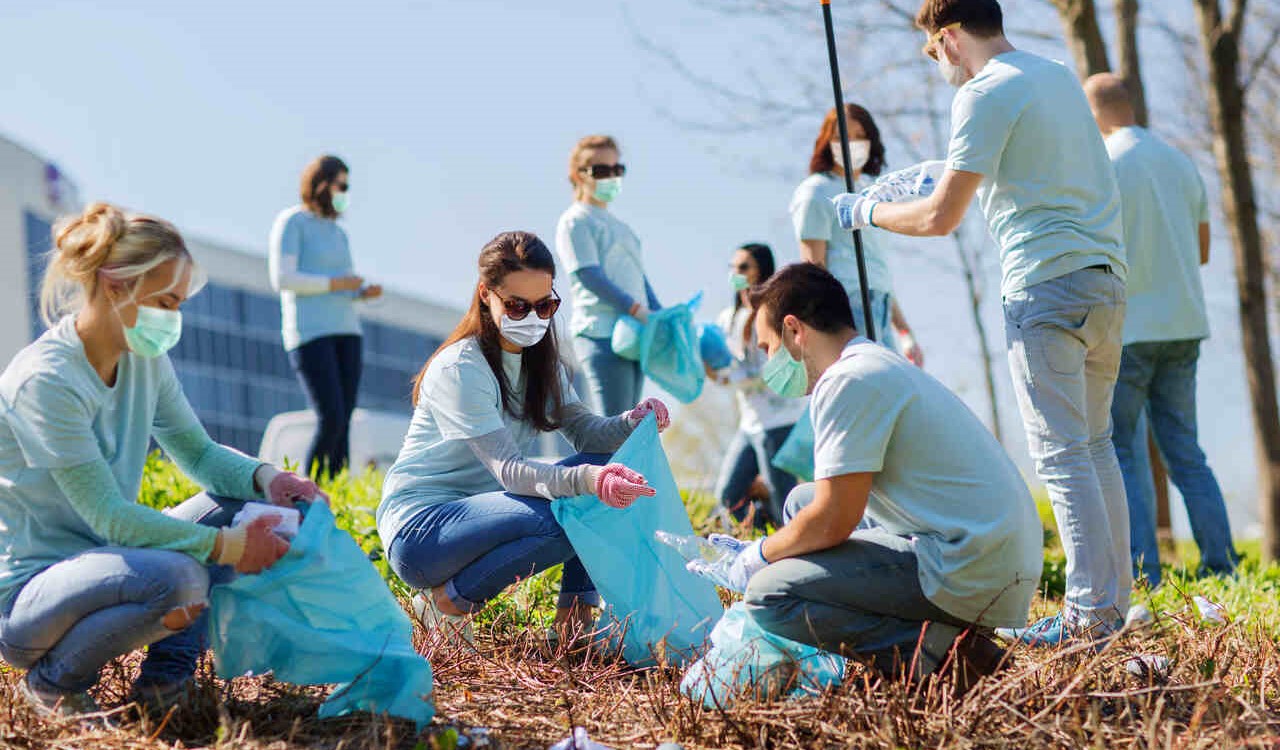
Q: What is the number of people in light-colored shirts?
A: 9